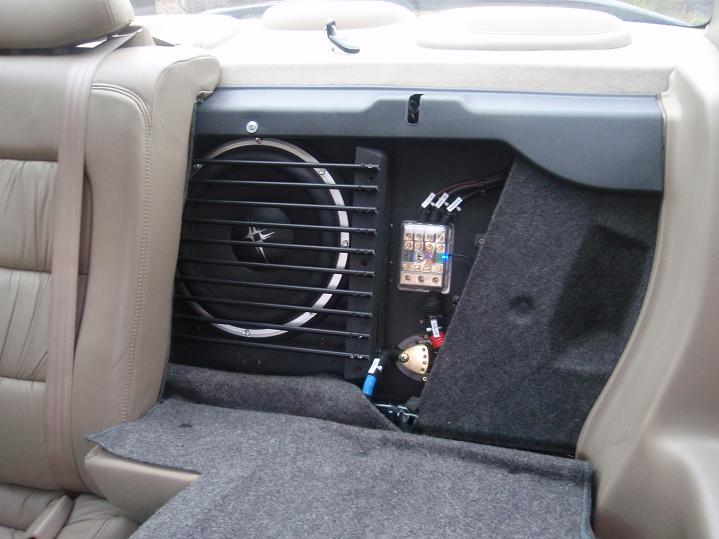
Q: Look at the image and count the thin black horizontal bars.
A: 10